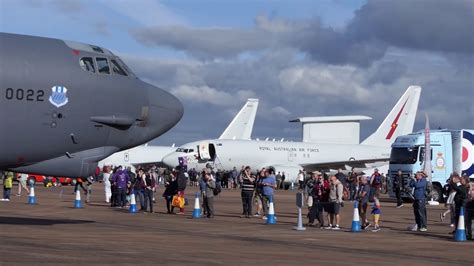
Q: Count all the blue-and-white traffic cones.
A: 7